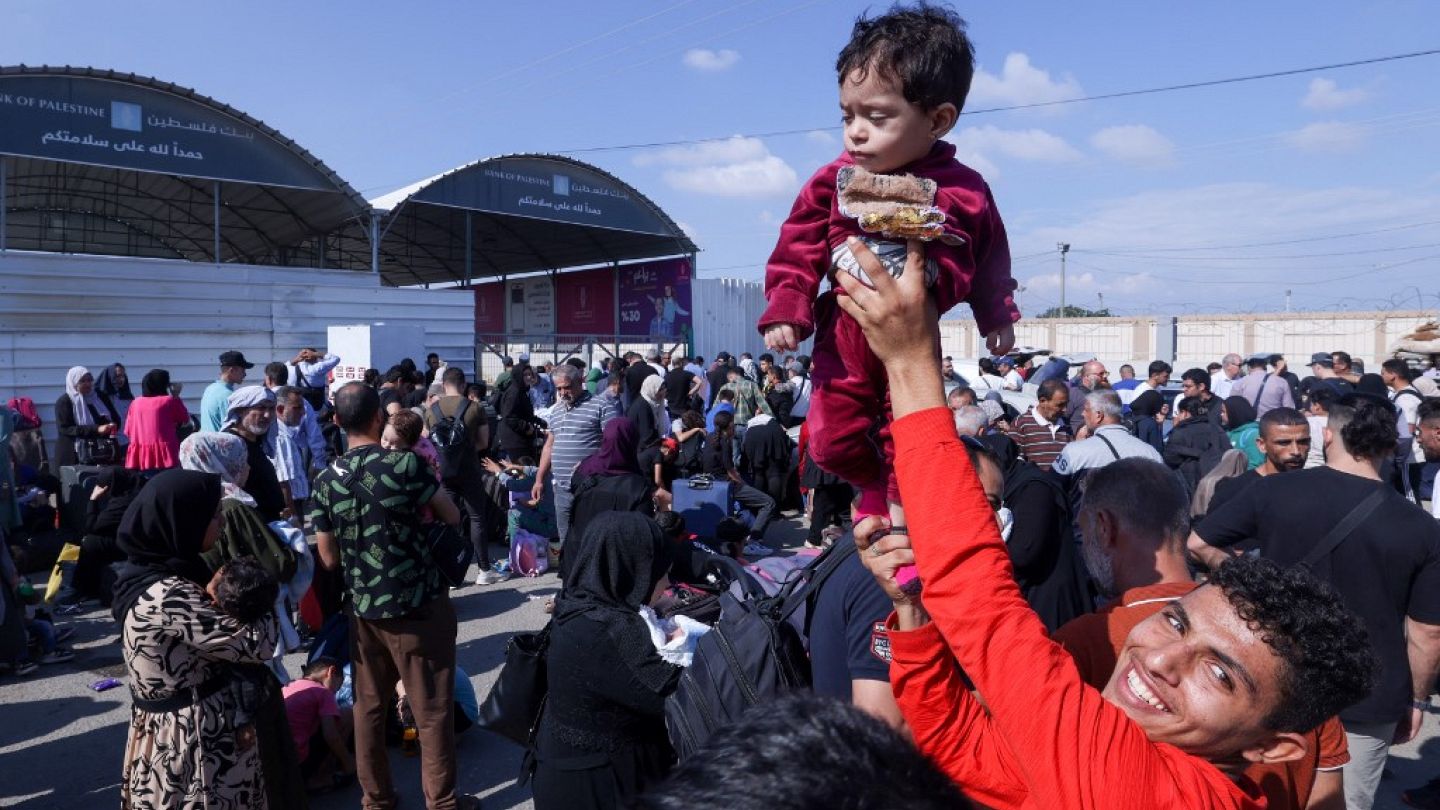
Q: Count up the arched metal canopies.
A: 2